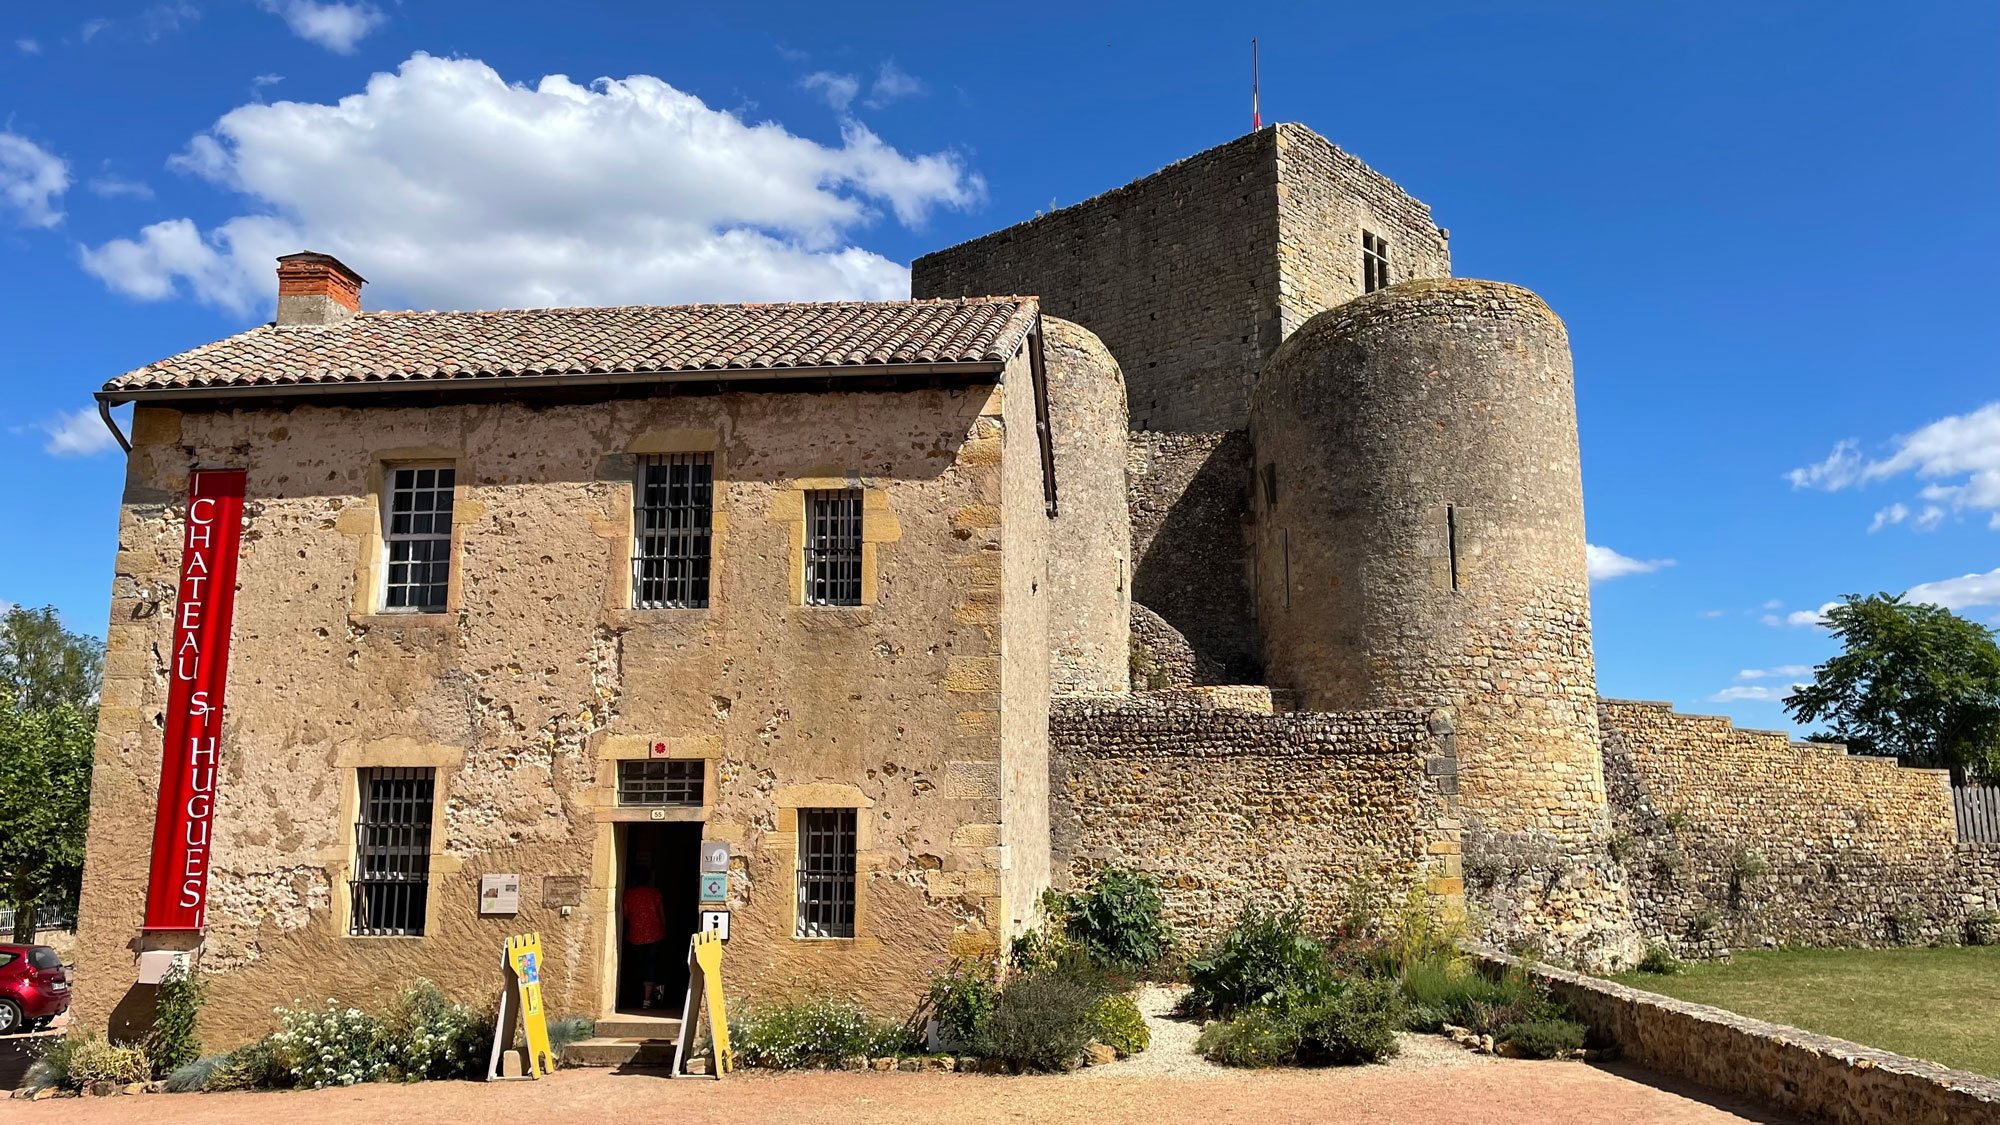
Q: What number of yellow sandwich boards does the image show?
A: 2